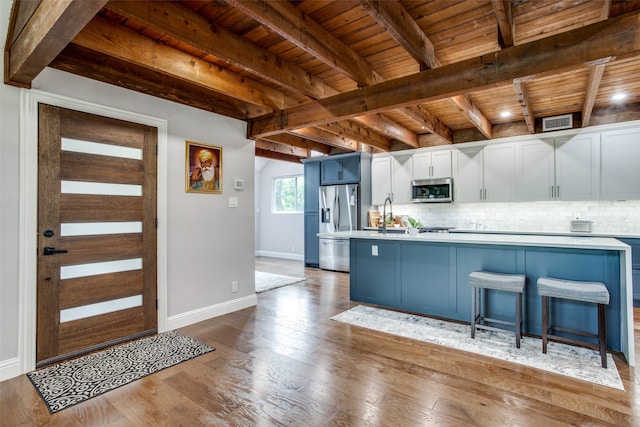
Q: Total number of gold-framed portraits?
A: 1